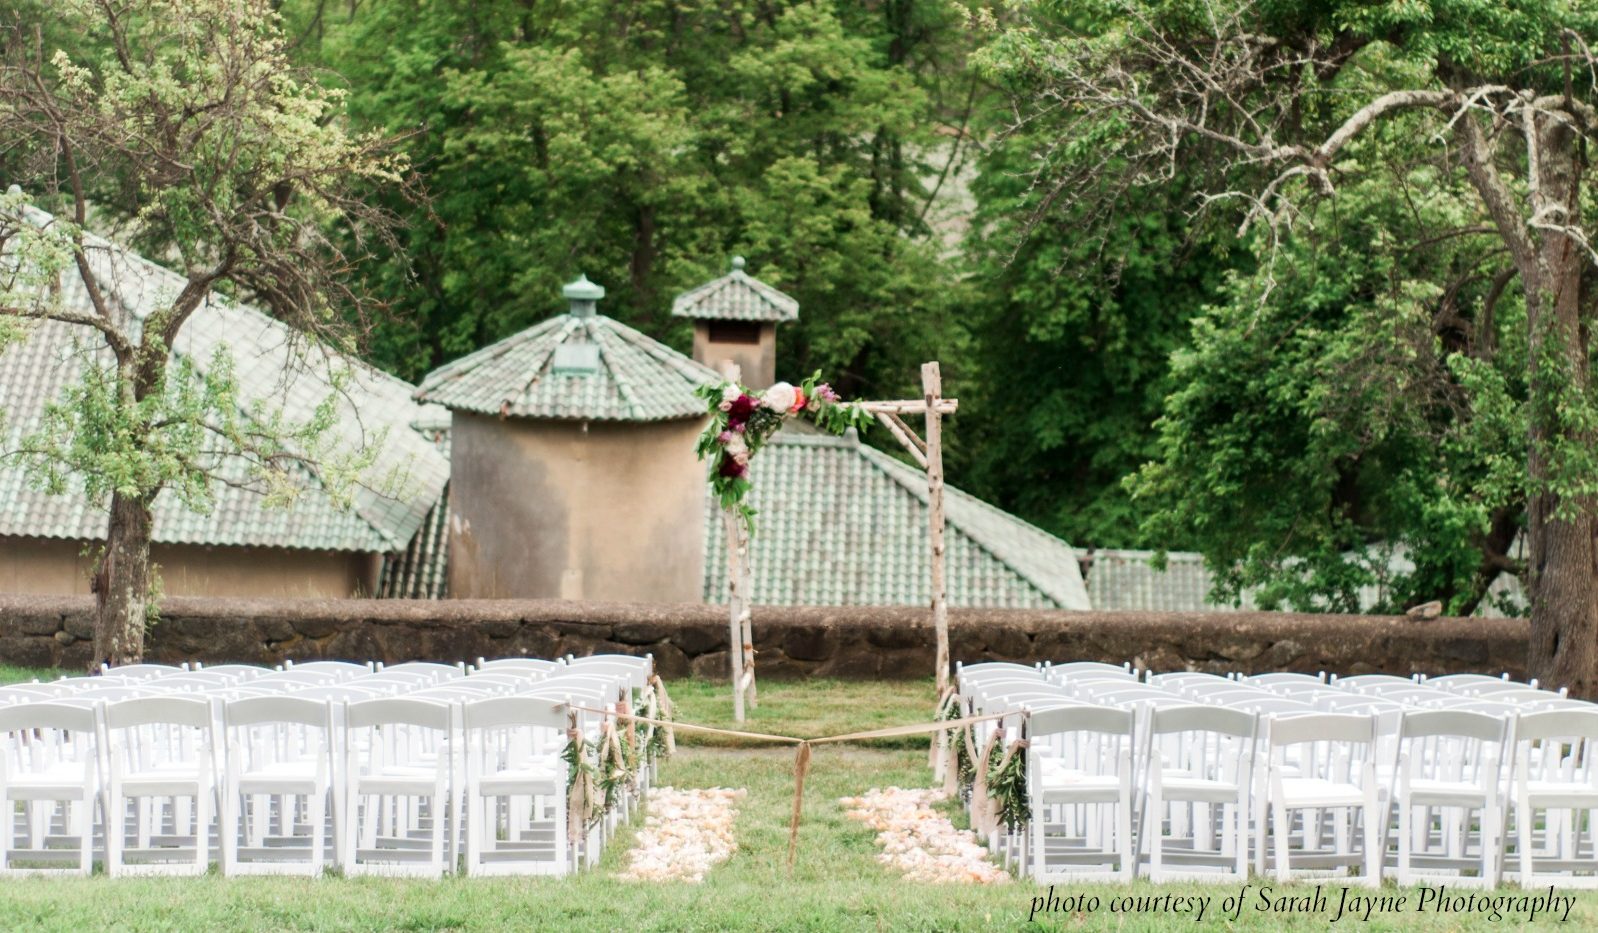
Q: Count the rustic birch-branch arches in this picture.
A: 1